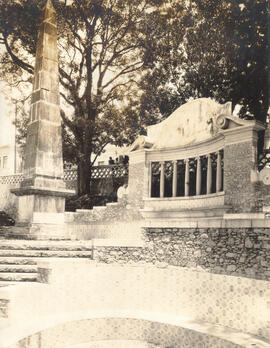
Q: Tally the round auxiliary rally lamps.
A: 0